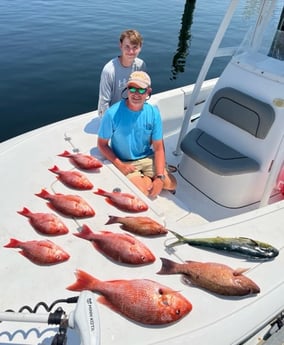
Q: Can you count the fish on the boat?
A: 11